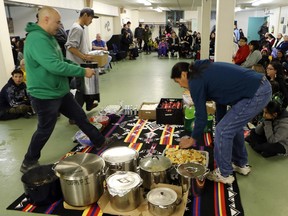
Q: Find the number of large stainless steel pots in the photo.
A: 6